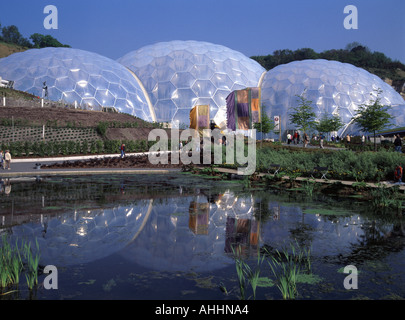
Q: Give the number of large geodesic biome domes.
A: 3